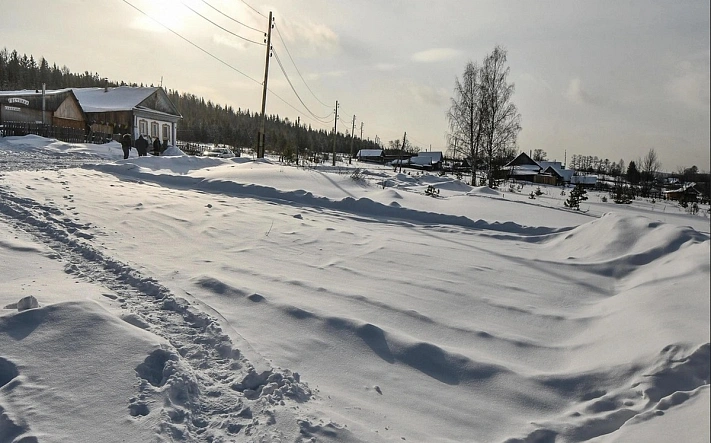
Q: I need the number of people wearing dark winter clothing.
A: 3